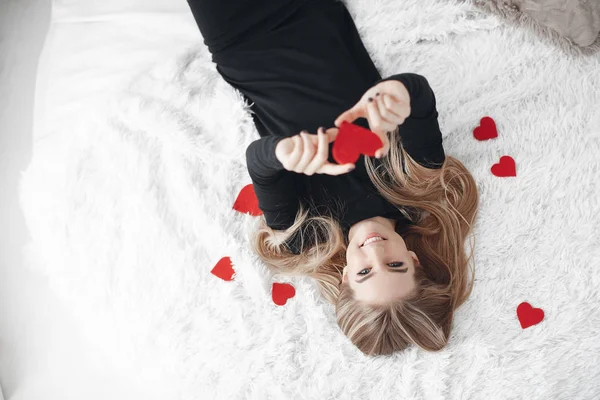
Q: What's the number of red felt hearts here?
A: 7